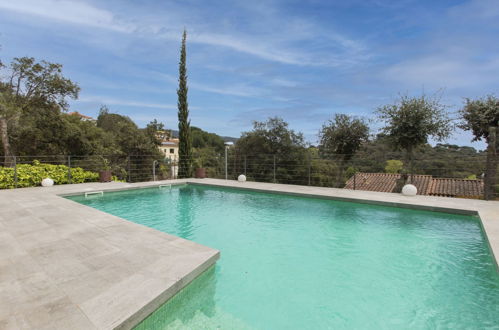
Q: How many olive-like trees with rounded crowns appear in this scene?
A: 3